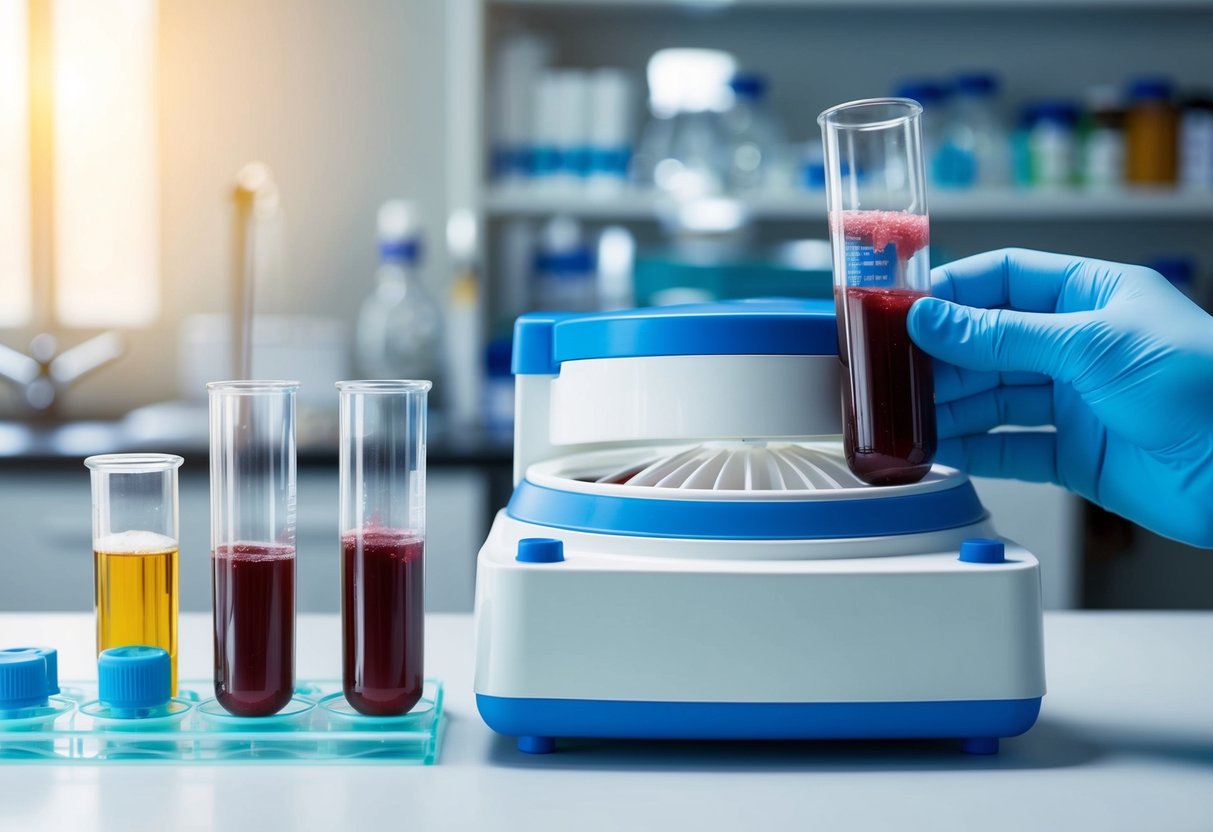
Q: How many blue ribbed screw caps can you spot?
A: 2